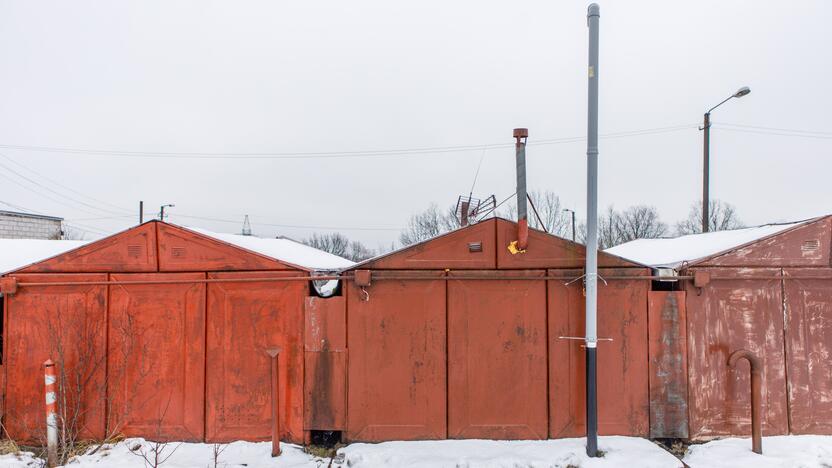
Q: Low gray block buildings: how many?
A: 1